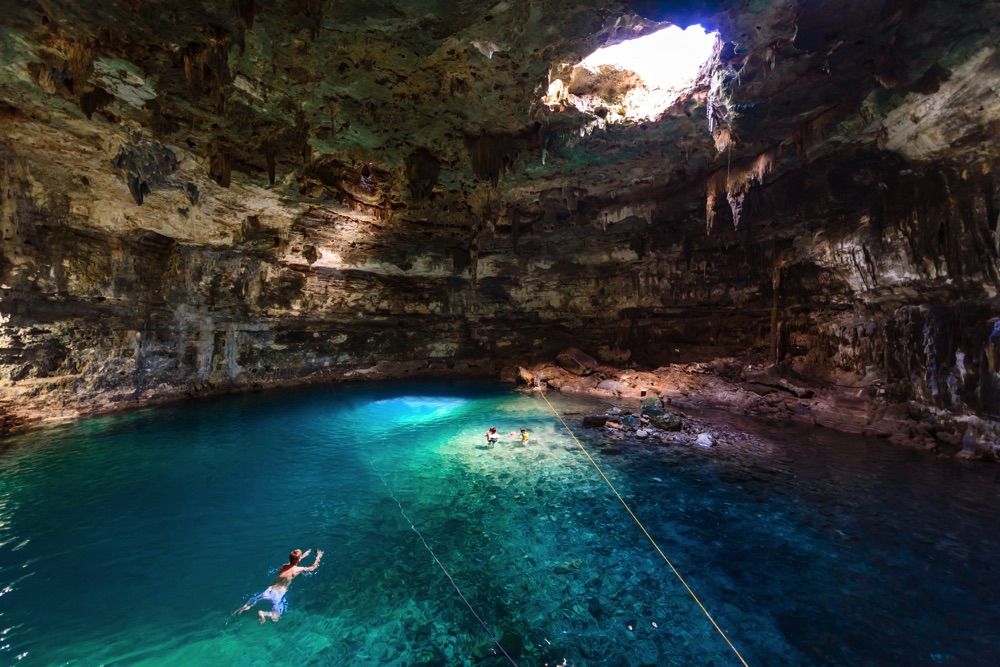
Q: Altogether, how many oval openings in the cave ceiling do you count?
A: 1